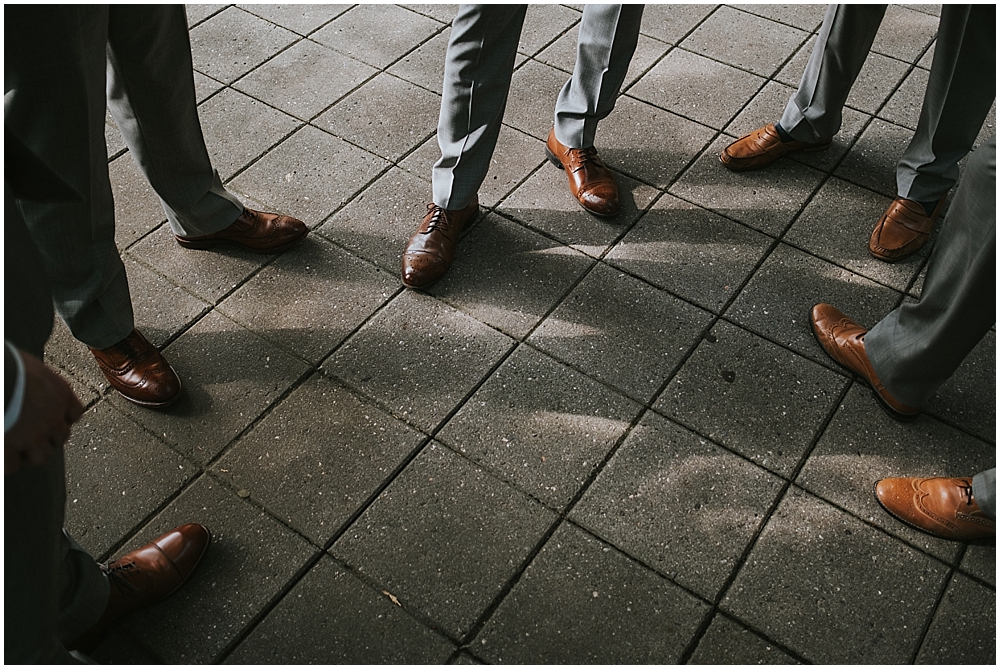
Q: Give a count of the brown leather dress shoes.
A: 9